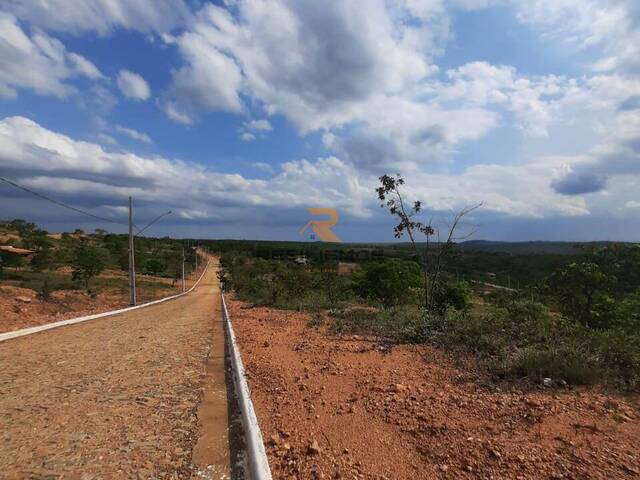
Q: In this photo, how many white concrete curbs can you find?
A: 2